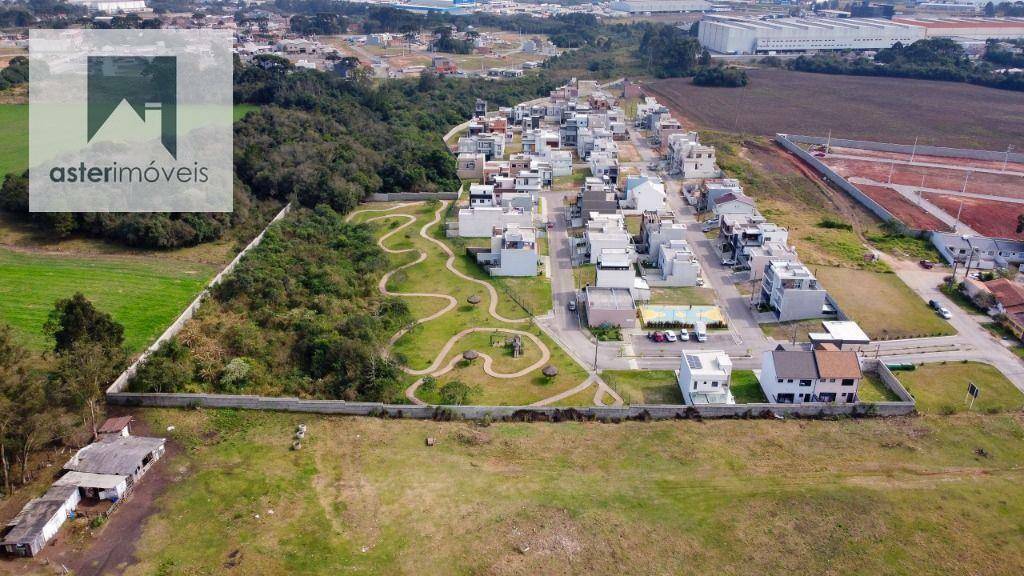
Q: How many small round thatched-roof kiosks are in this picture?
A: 3